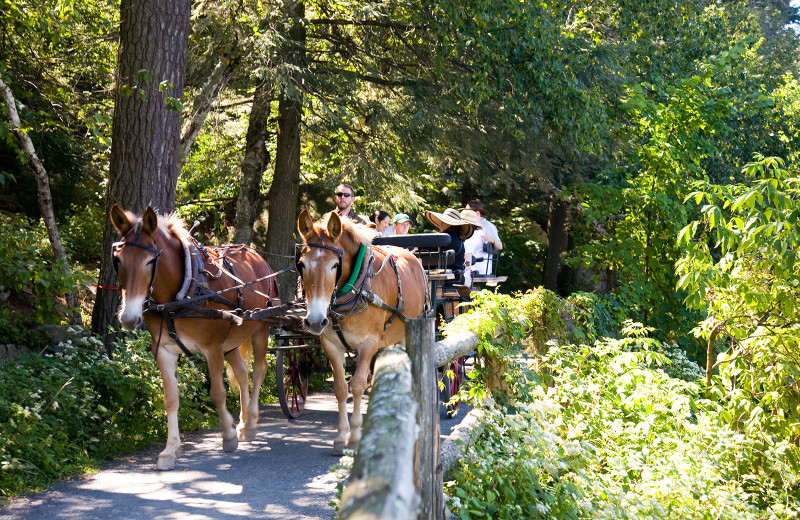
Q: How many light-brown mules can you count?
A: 2